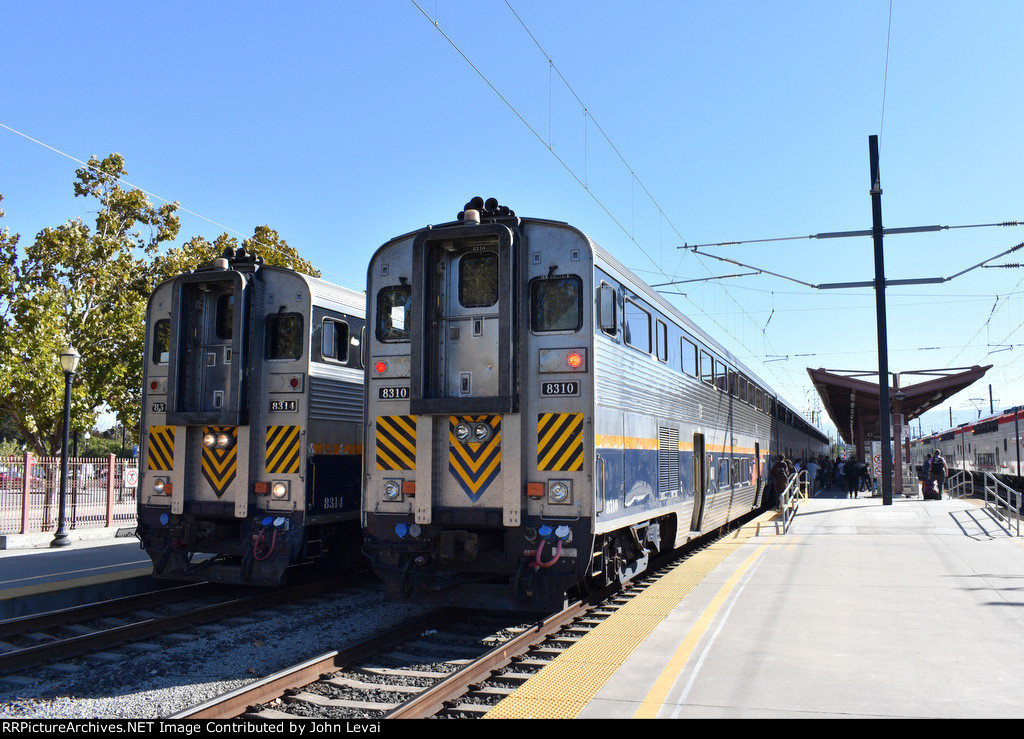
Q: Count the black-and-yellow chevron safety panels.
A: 6